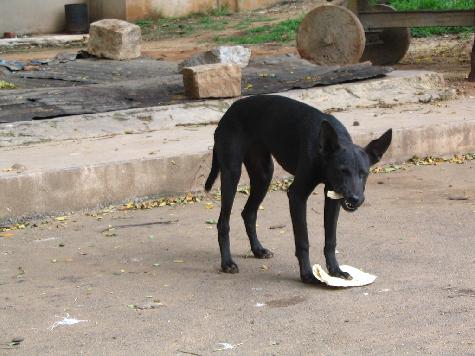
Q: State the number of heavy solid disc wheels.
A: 2